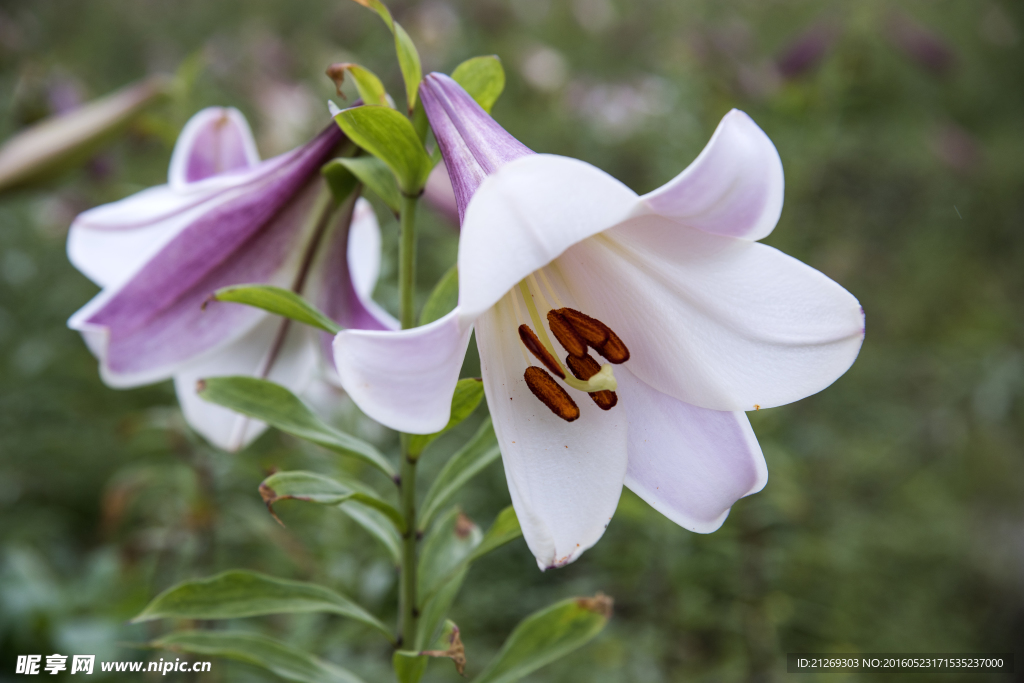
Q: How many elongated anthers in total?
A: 6